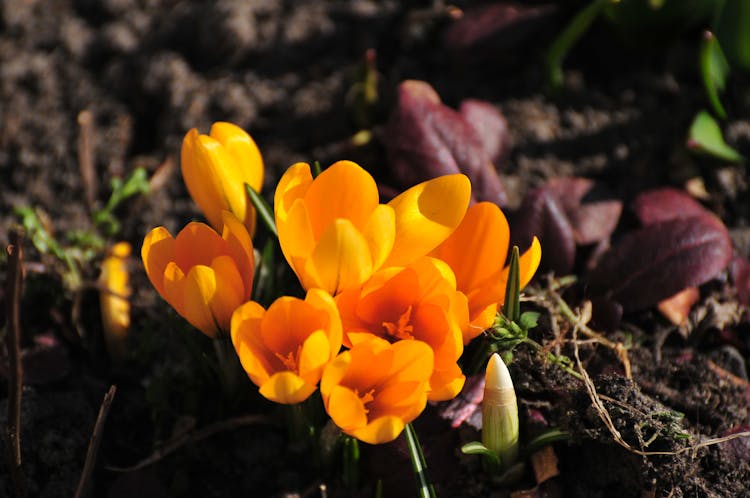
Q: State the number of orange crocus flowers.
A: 7